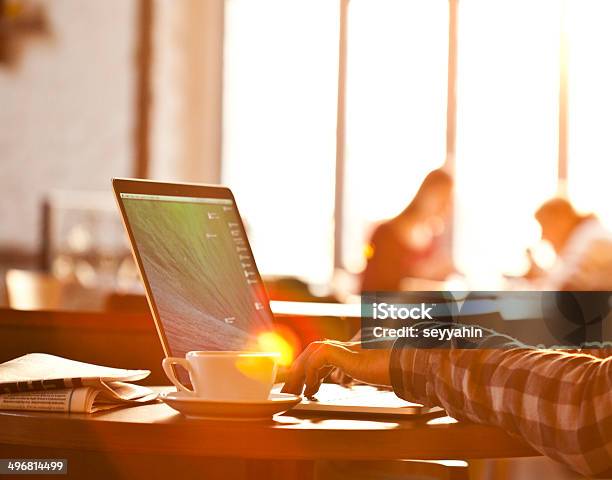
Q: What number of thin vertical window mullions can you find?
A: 3